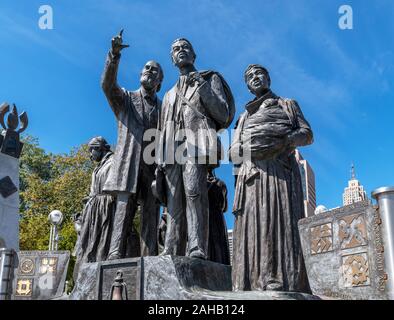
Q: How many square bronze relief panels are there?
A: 6